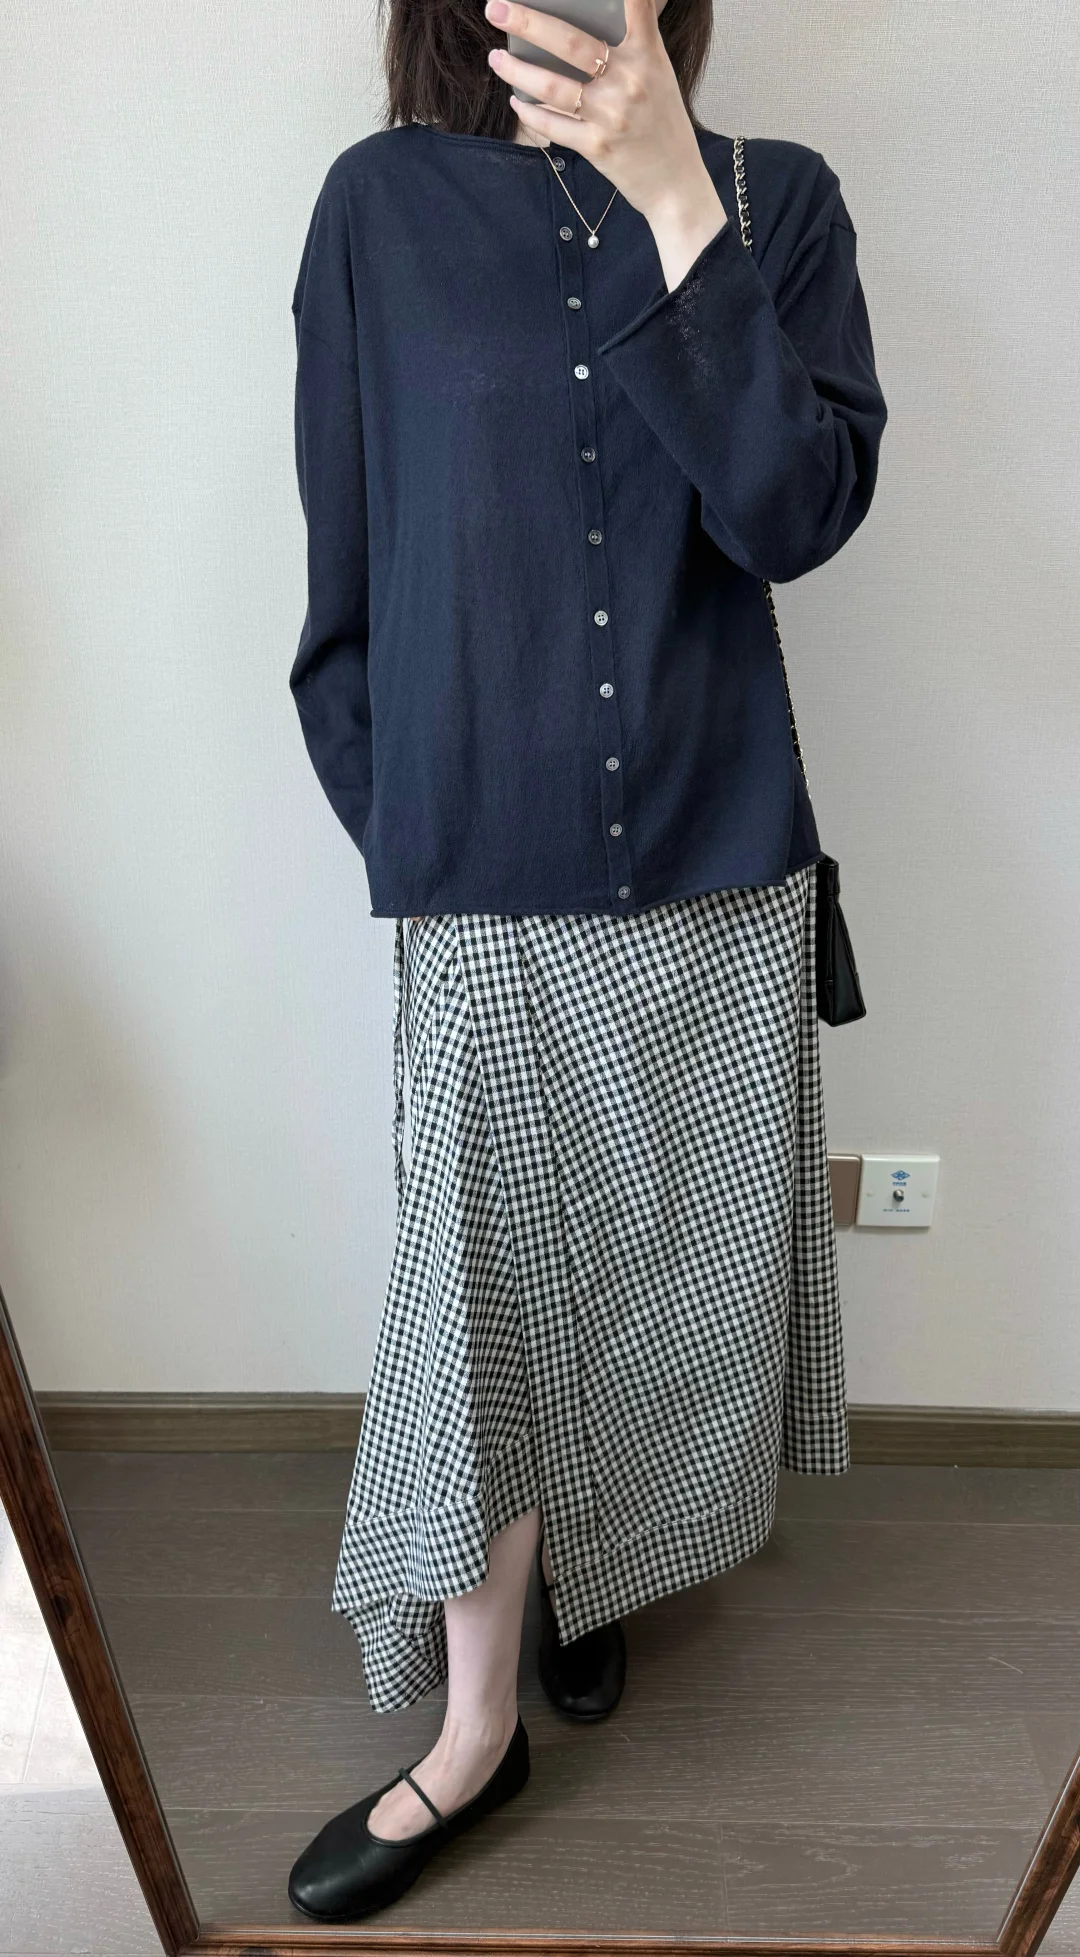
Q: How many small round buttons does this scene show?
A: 11